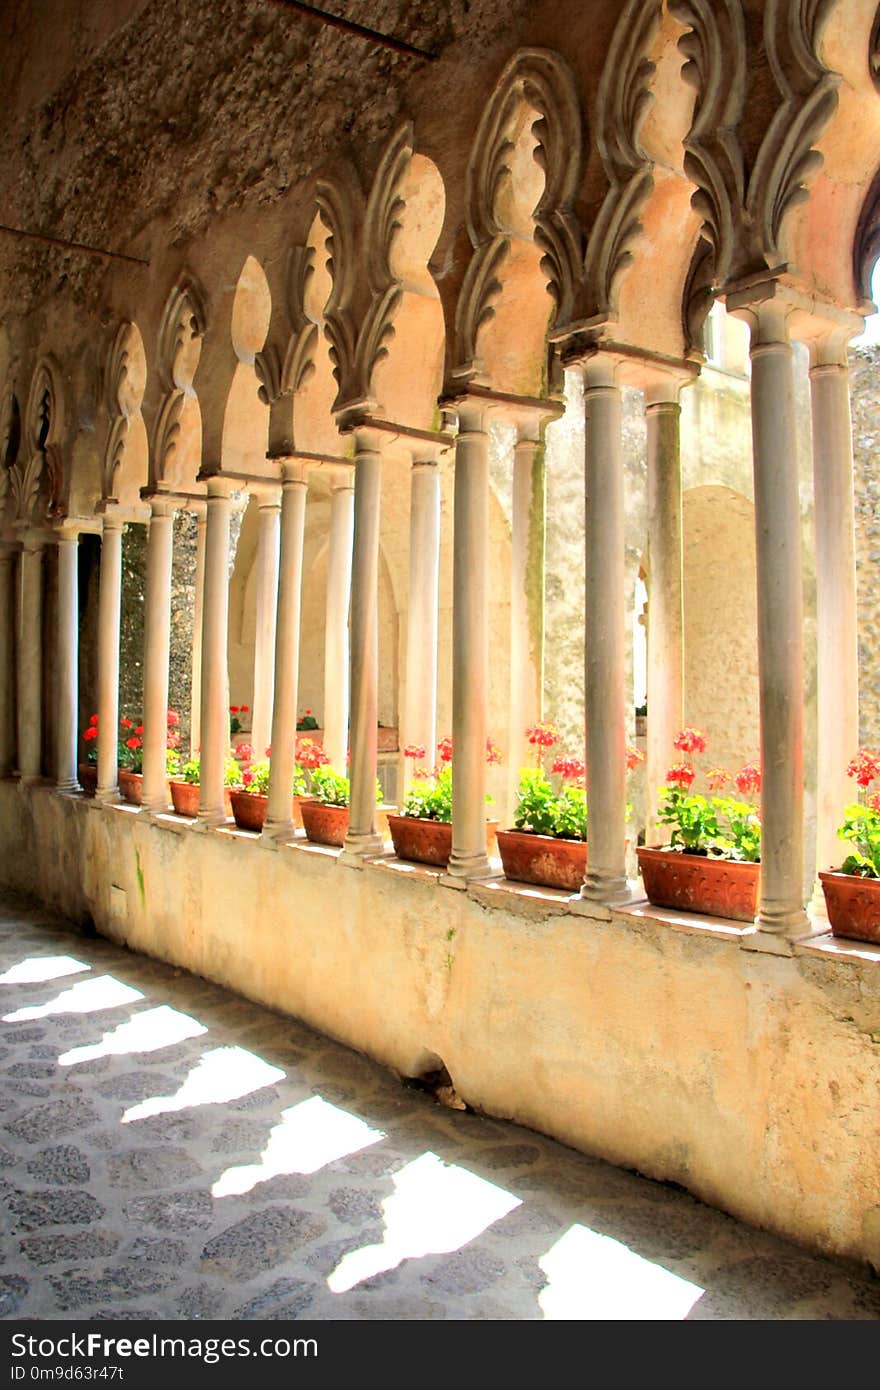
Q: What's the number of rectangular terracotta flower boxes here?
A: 9